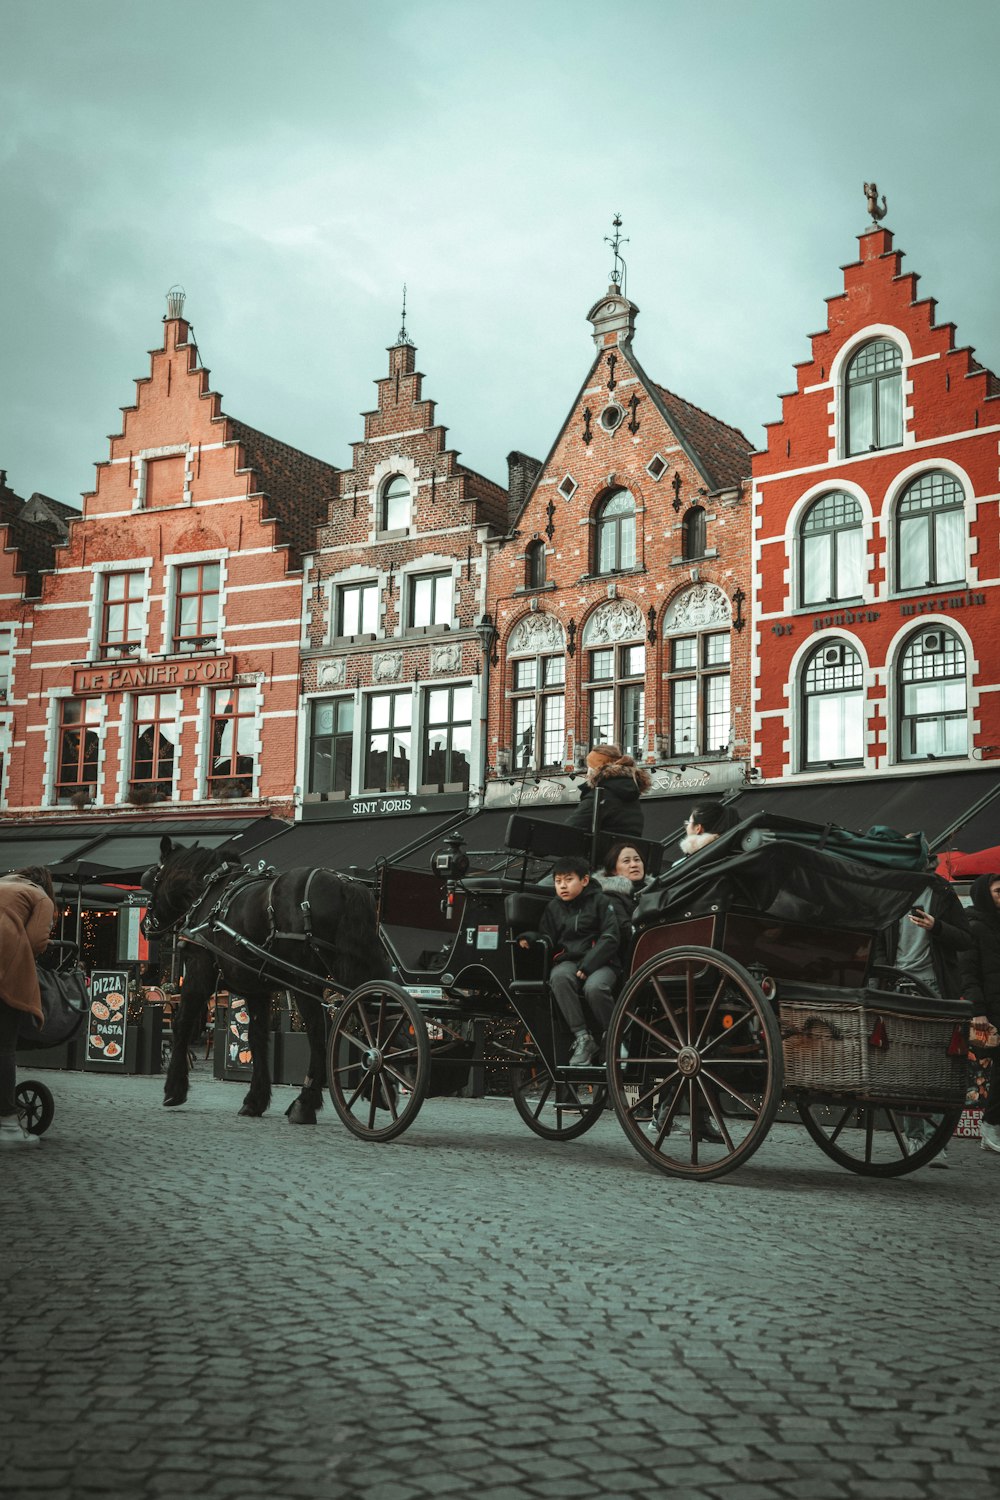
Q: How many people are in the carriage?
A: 4